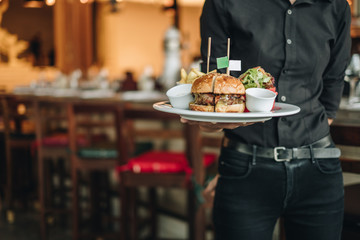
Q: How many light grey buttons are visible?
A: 3